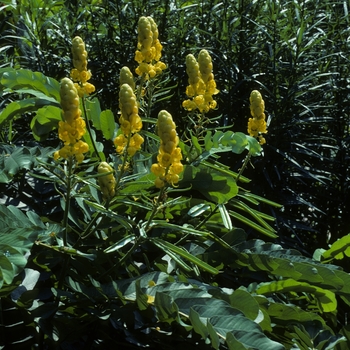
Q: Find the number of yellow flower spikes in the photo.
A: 11